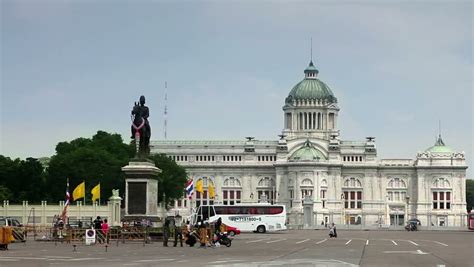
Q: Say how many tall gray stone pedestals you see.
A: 1